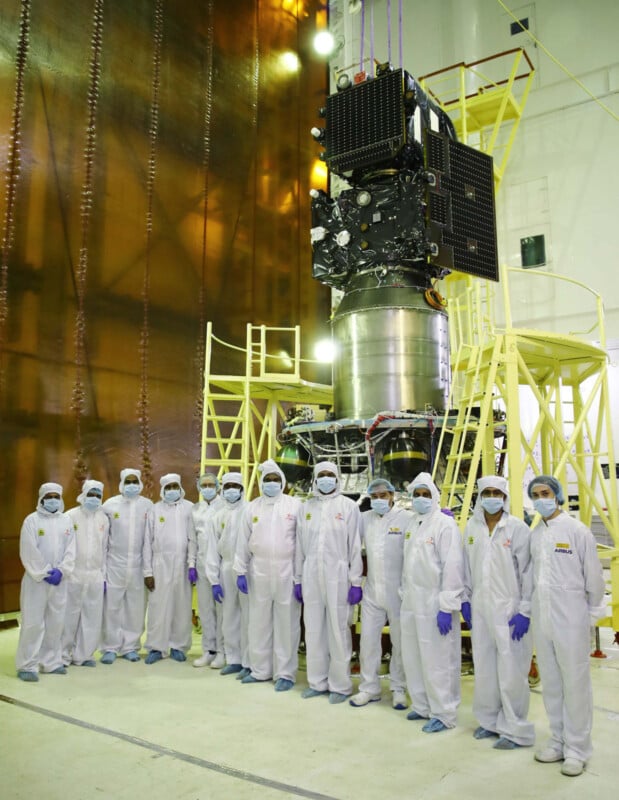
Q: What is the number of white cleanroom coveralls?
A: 12